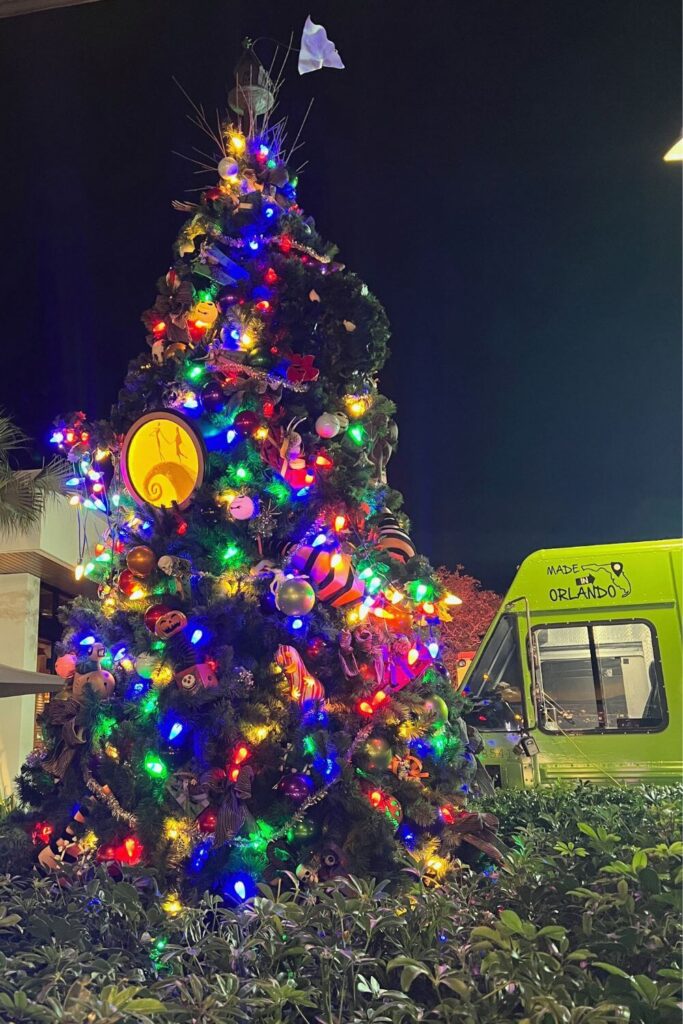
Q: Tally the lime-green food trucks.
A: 1